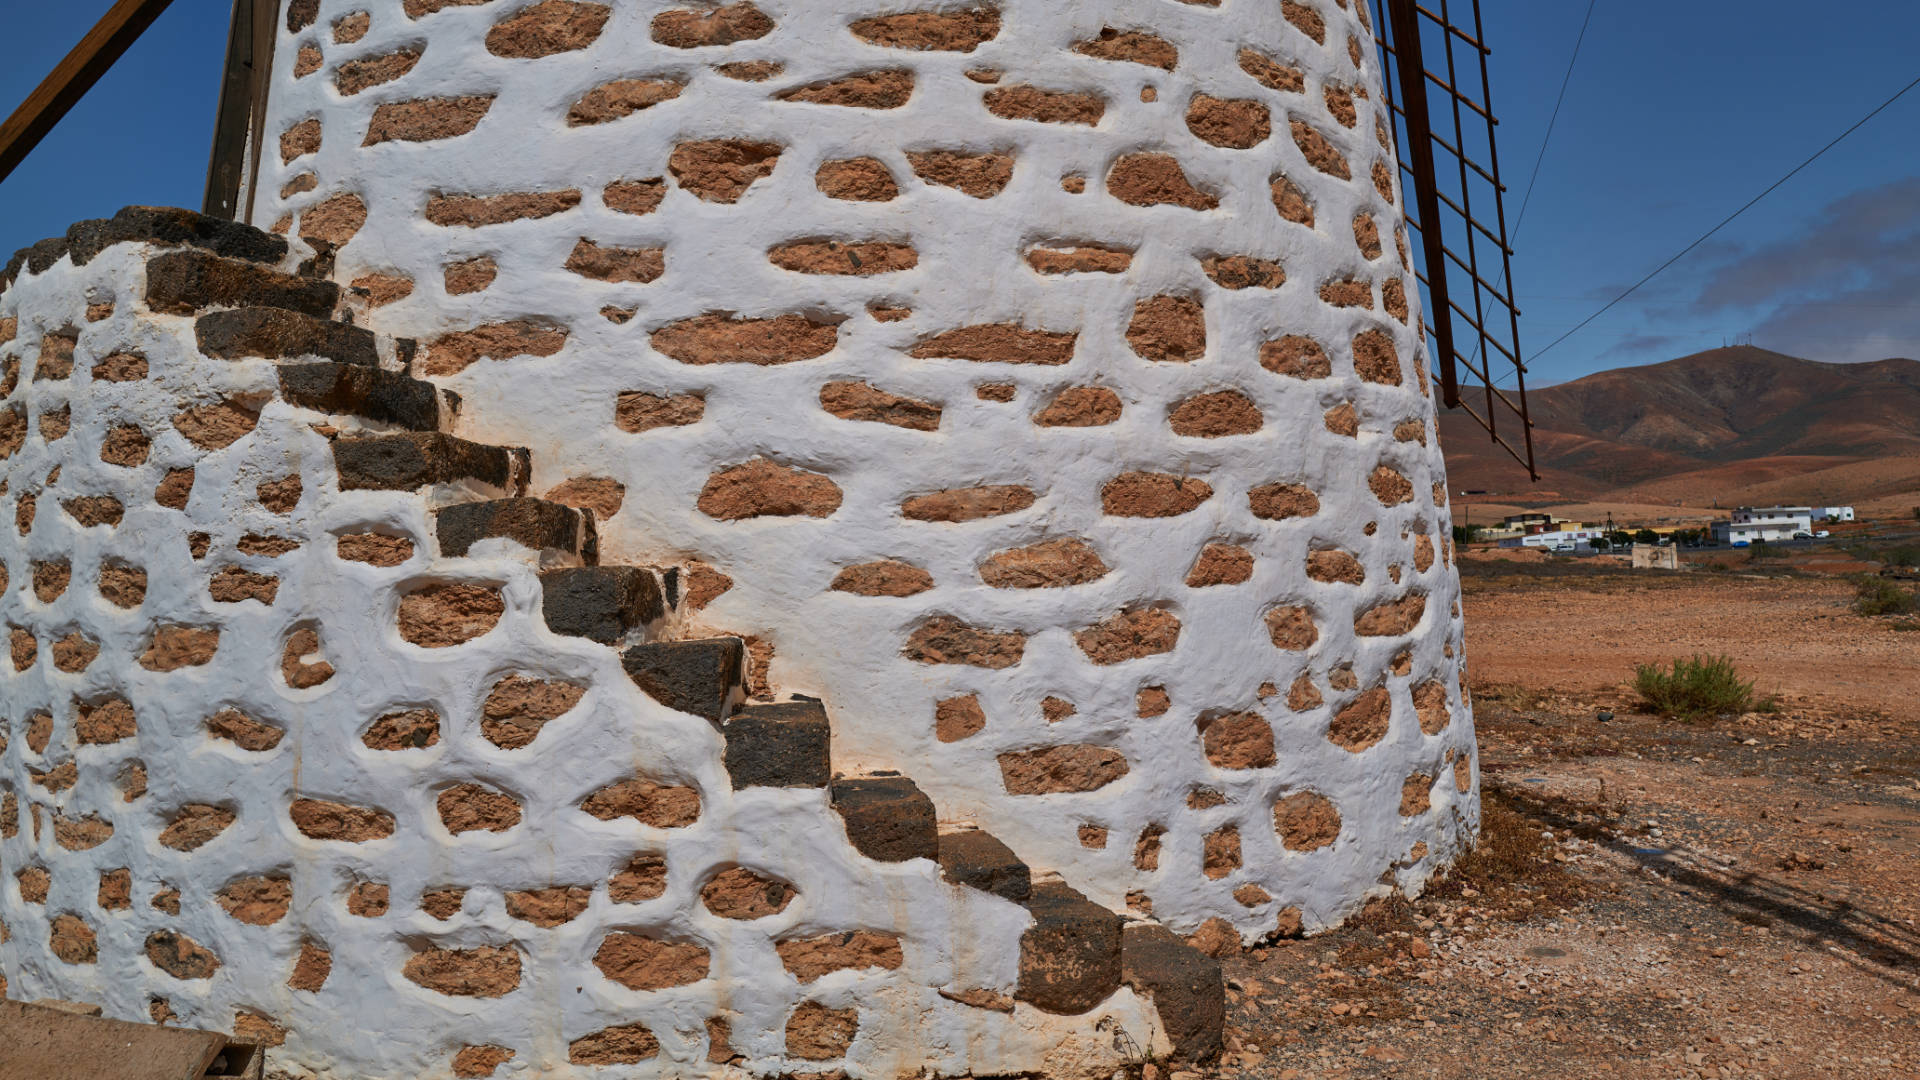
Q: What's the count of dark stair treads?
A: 13